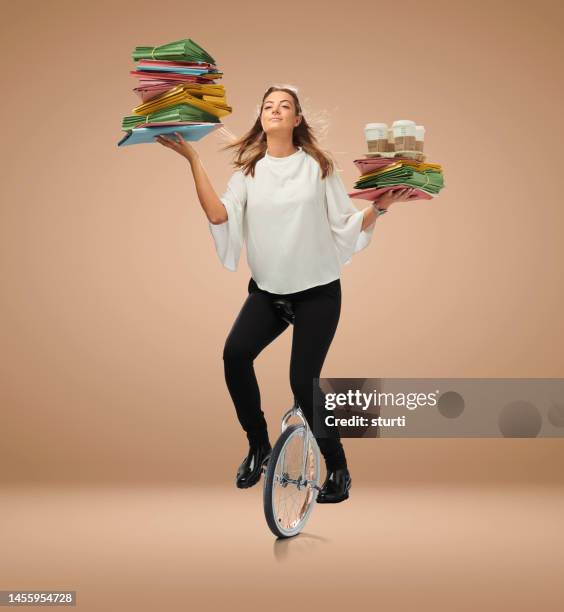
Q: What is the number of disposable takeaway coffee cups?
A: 4